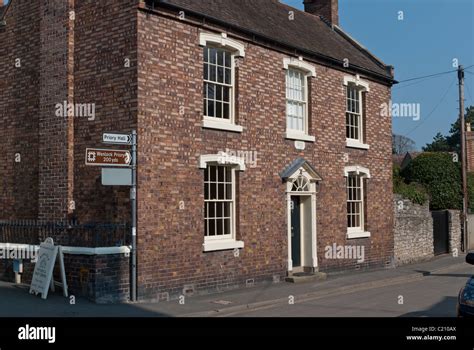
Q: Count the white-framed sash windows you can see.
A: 5